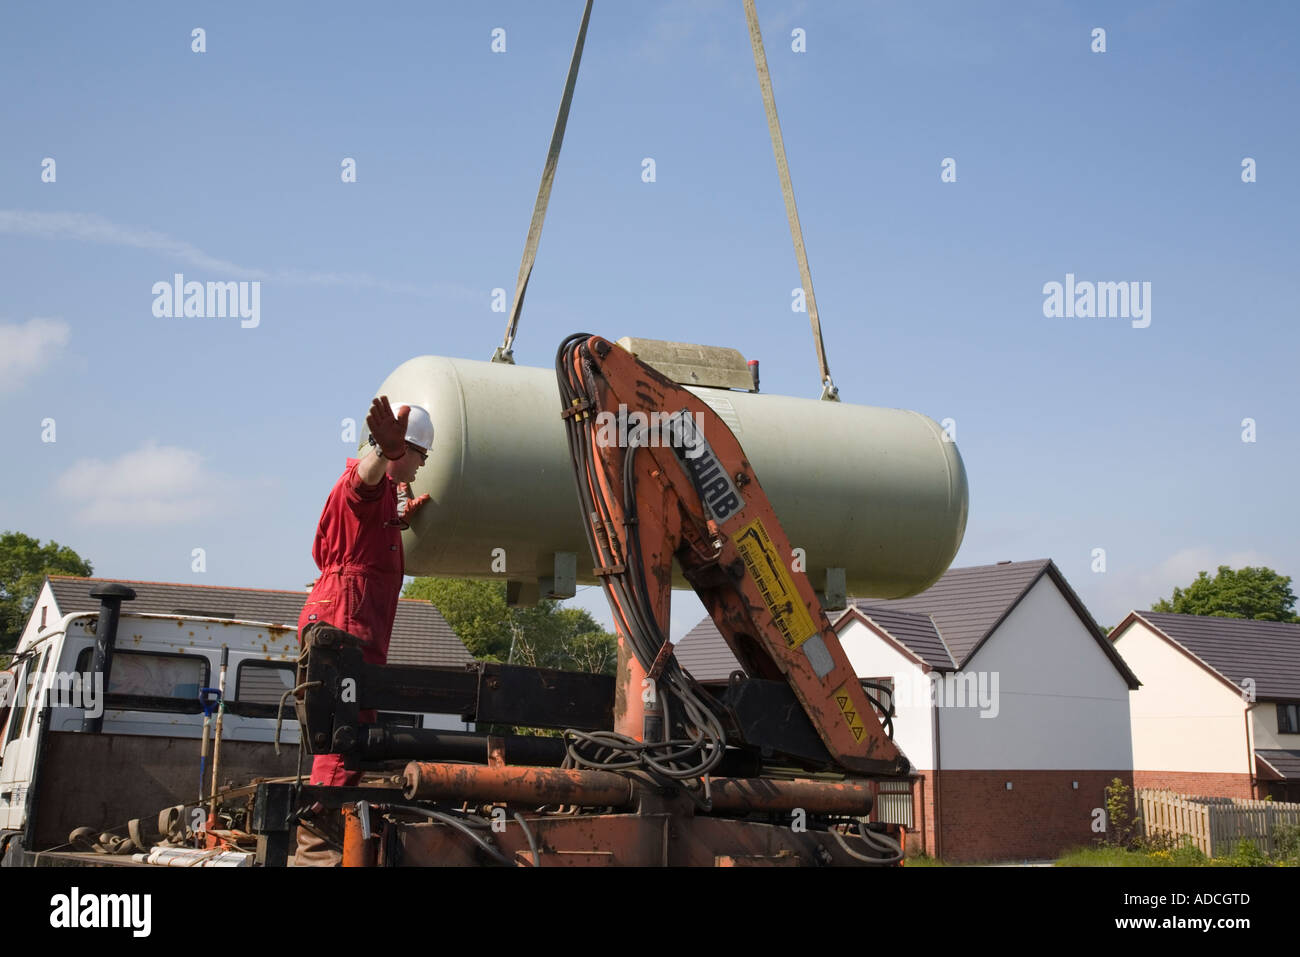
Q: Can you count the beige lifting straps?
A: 2